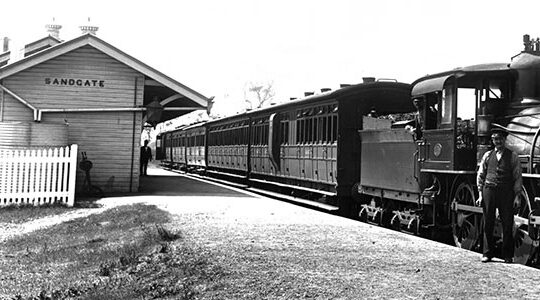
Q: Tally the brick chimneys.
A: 2